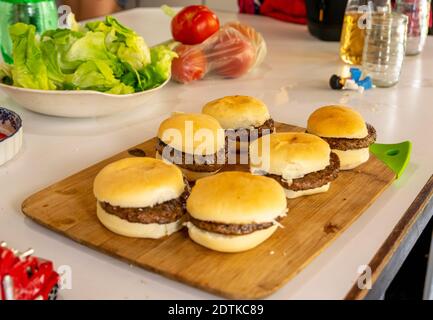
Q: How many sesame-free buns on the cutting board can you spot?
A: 6